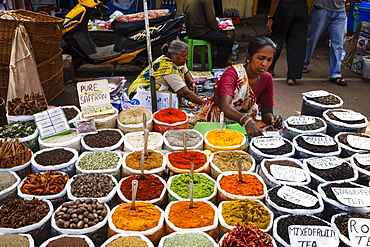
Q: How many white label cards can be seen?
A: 13